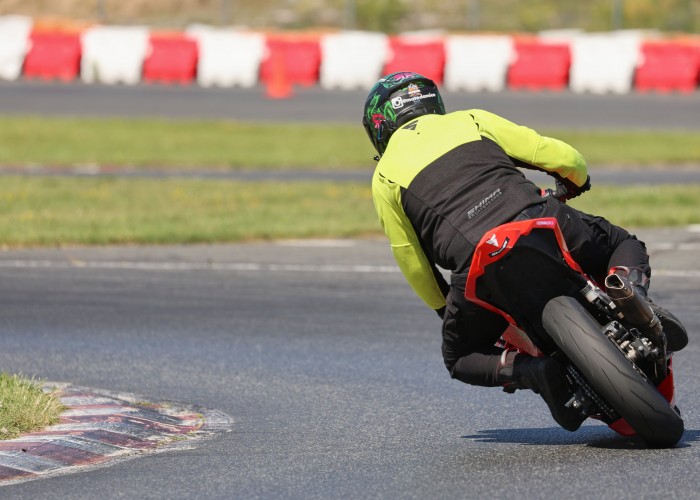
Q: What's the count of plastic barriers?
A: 12